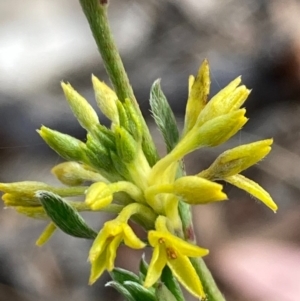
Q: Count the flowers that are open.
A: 2